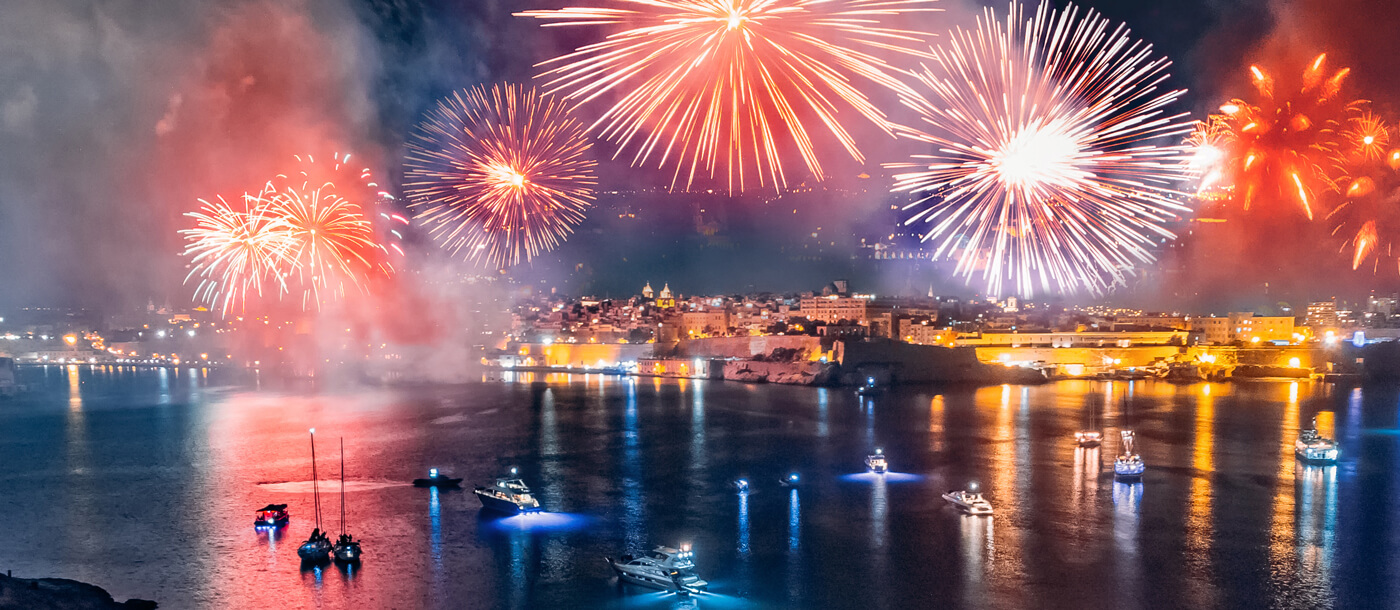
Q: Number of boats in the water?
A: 14